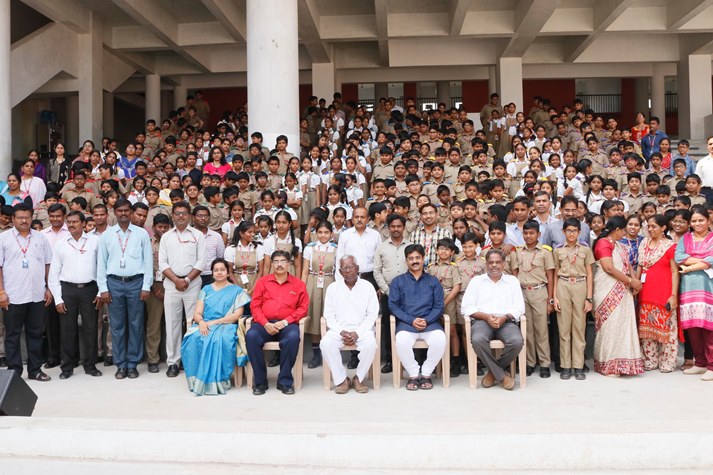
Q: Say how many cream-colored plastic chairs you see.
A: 5